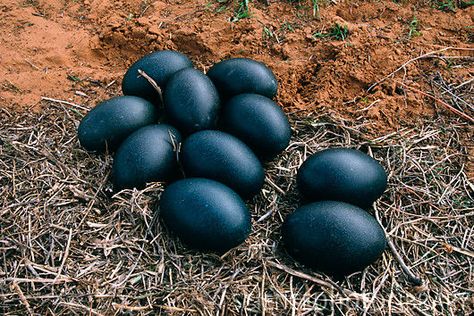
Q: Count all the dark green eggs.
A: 10